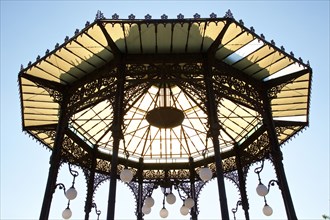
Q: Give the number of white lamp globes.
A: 12